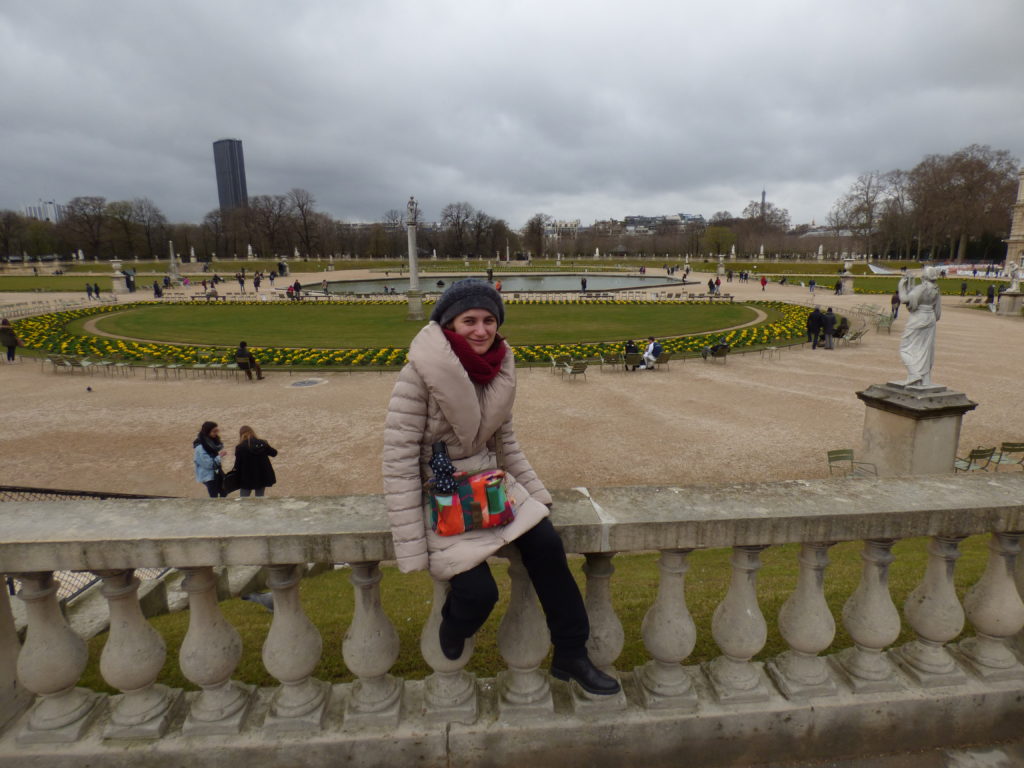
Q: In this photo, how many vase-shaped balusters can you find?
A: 14